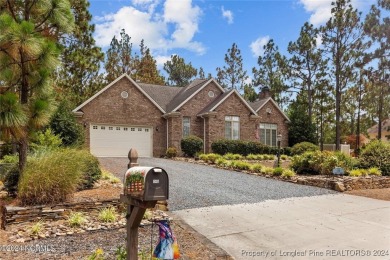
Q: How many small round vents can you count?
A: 3